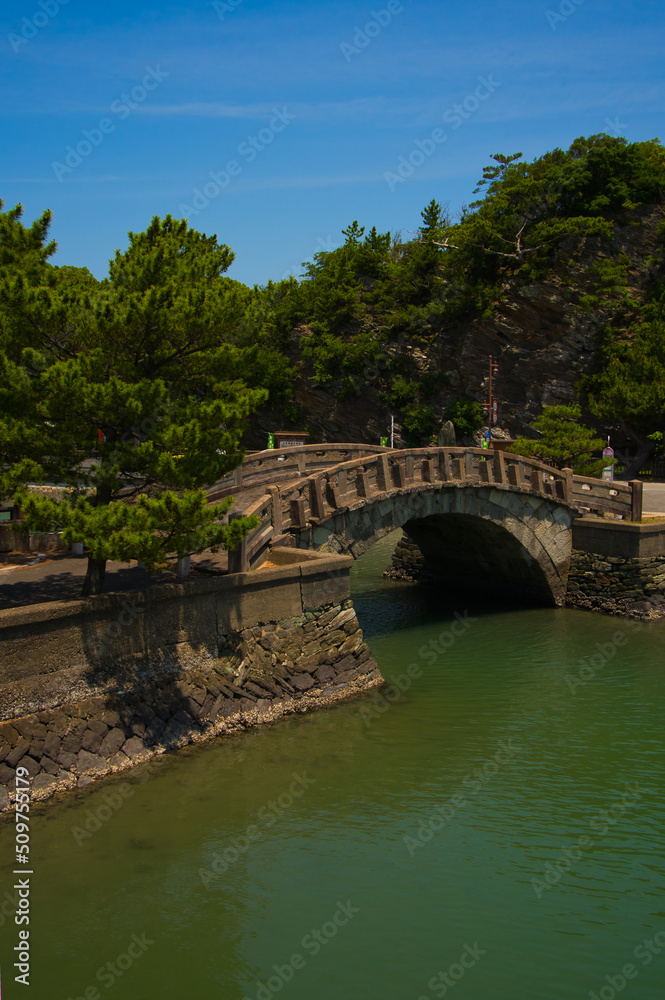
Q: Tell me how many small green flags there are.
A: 3